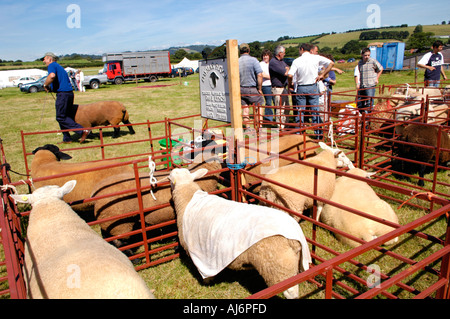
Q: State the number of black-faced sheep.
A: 1